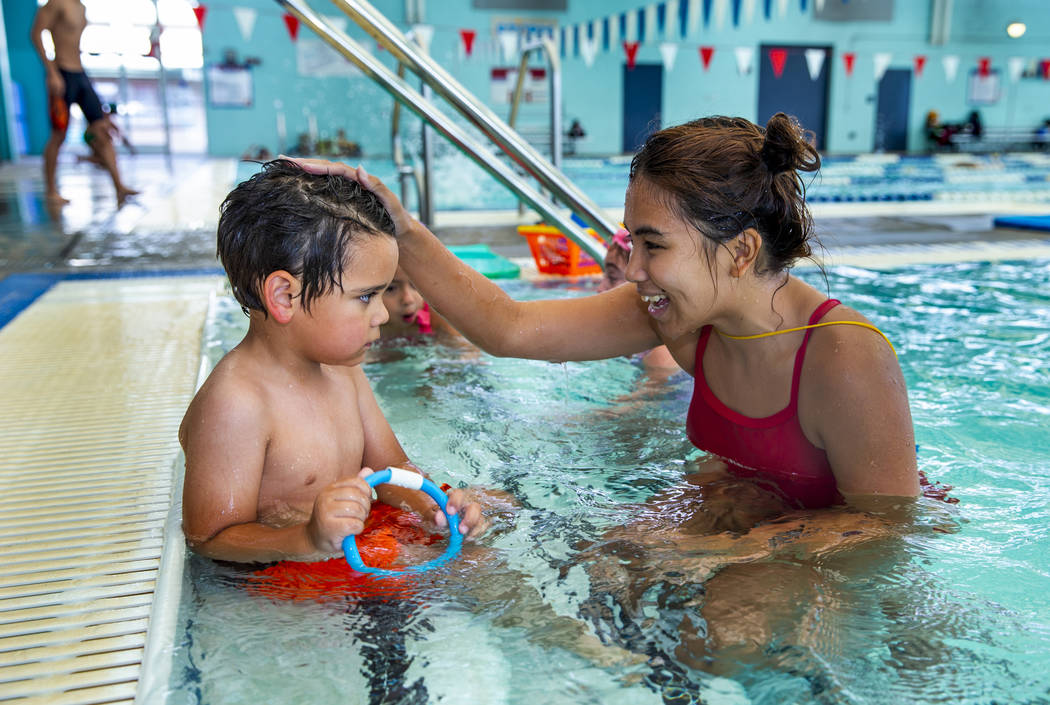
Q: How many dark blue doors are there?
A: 3